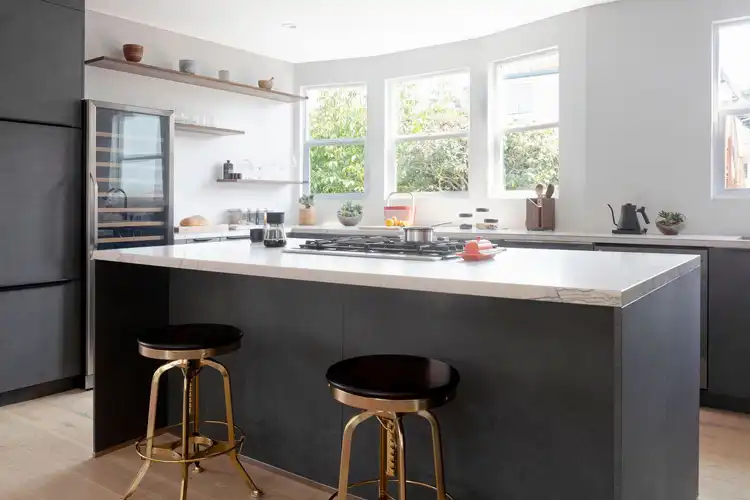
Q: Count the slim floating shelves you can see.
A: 3